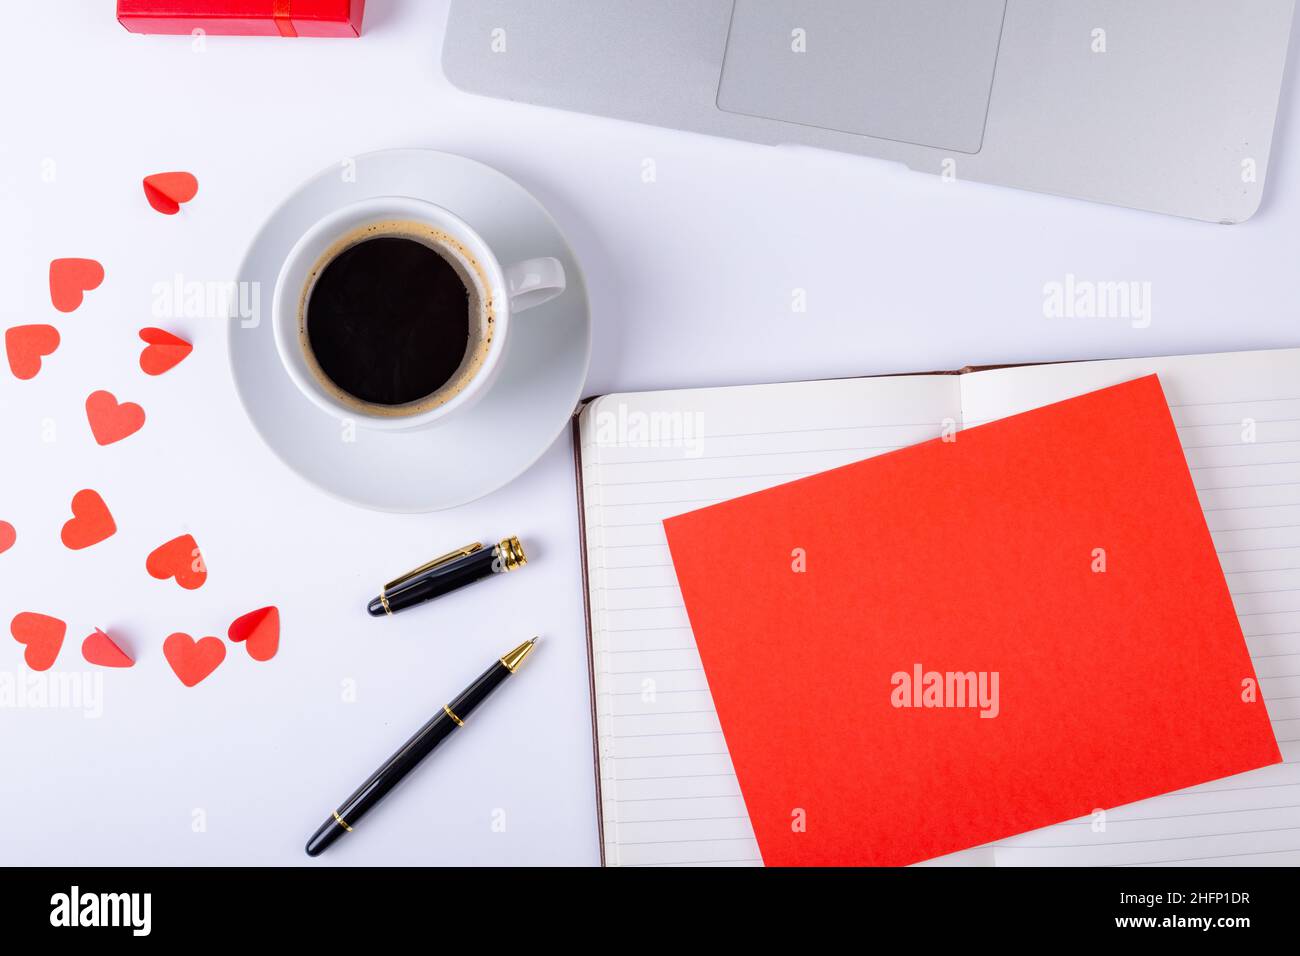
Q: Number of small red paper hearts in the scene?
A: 12